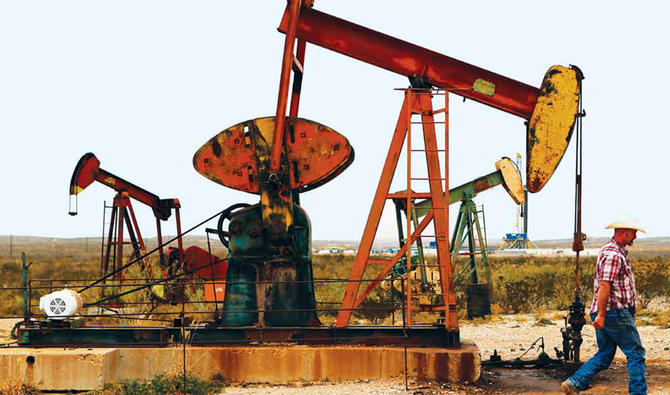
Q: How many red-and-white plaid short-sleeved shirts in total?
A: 1